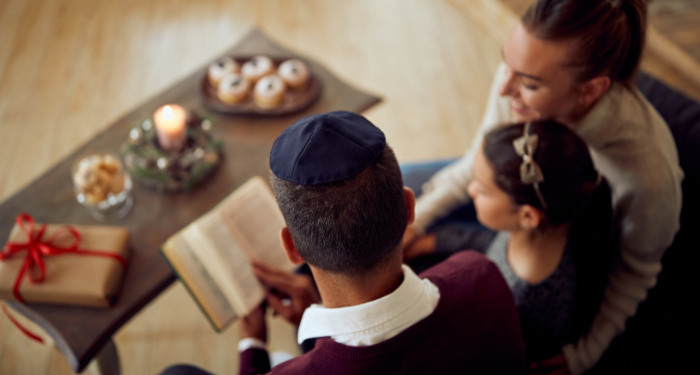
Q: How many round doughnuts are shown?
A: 5